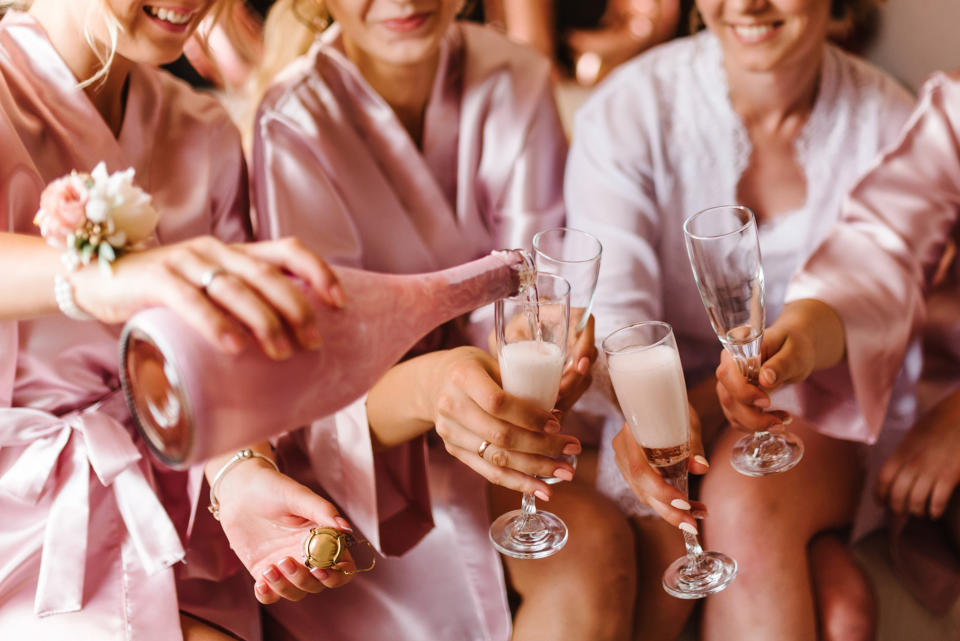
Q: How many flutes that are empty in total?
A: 2